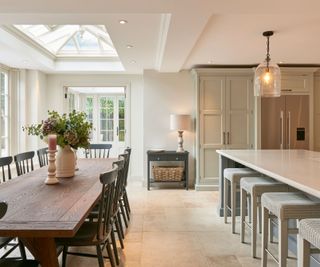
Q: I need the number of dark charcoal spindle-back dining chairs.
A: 9